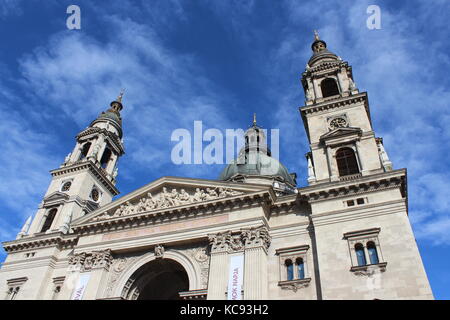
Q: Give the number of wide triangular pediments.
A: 1